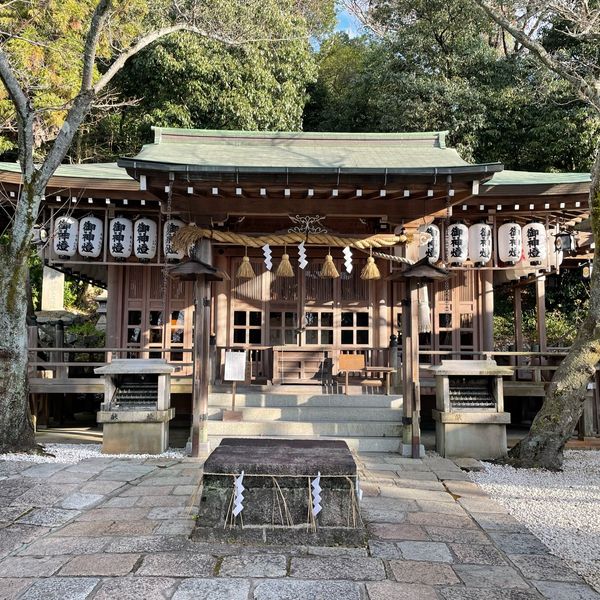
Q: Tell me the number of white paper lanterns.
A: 10